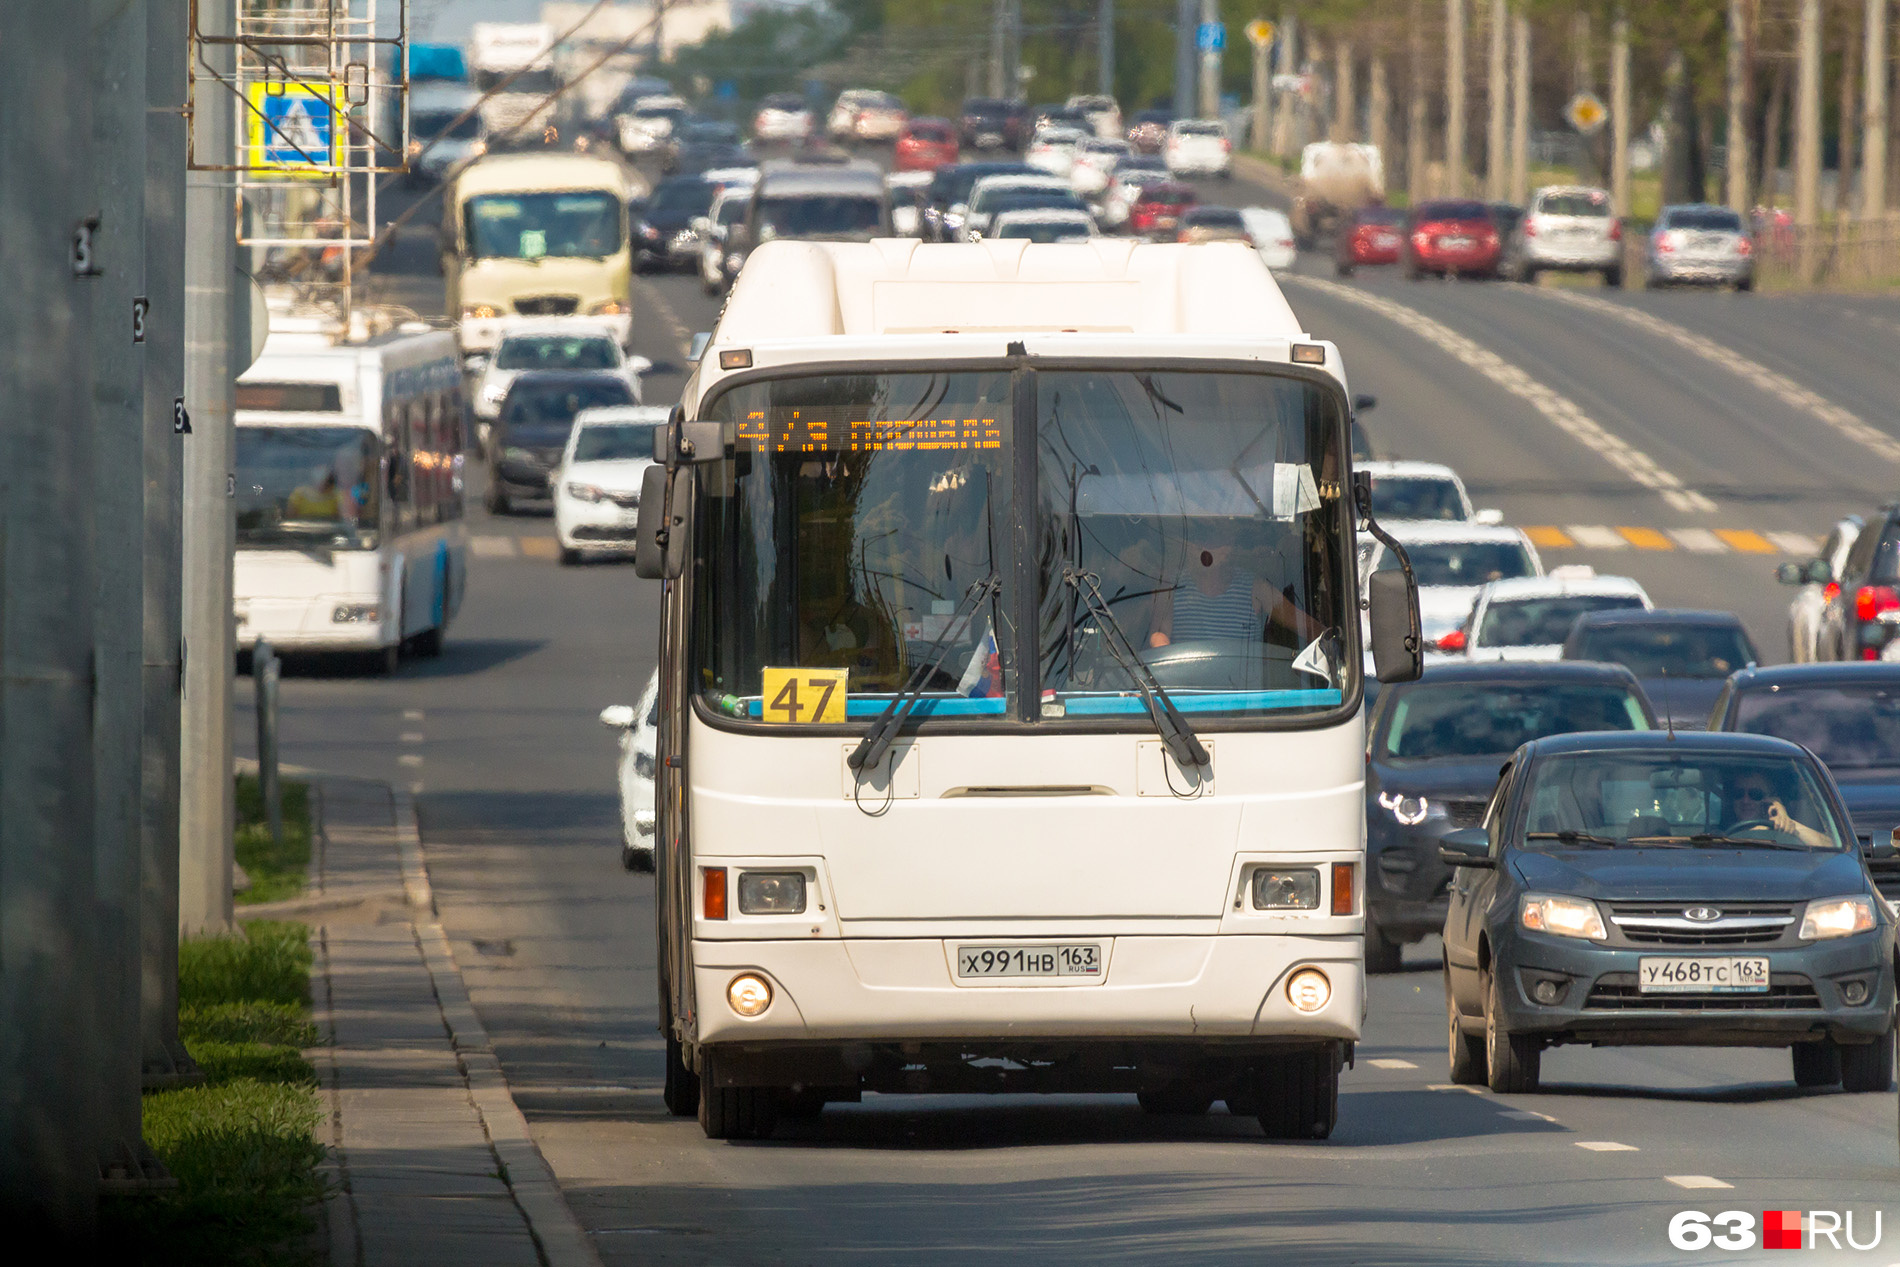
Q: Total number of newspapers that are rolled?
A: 0